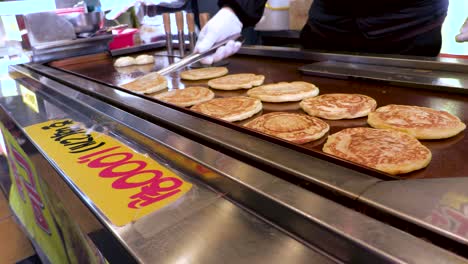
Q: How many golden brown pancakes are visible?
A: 10